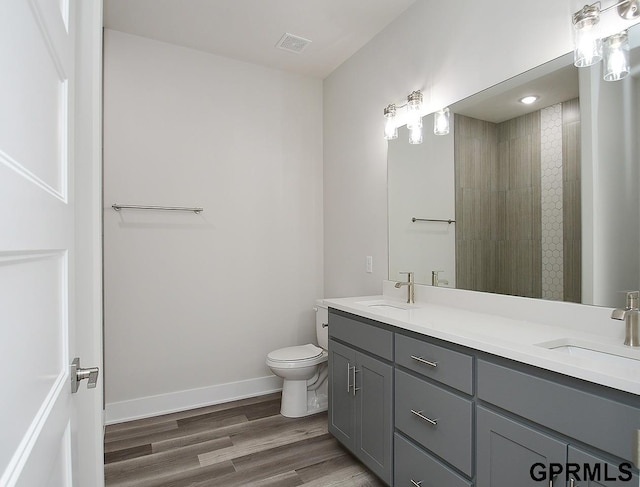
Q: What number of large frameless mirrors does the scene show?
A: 1